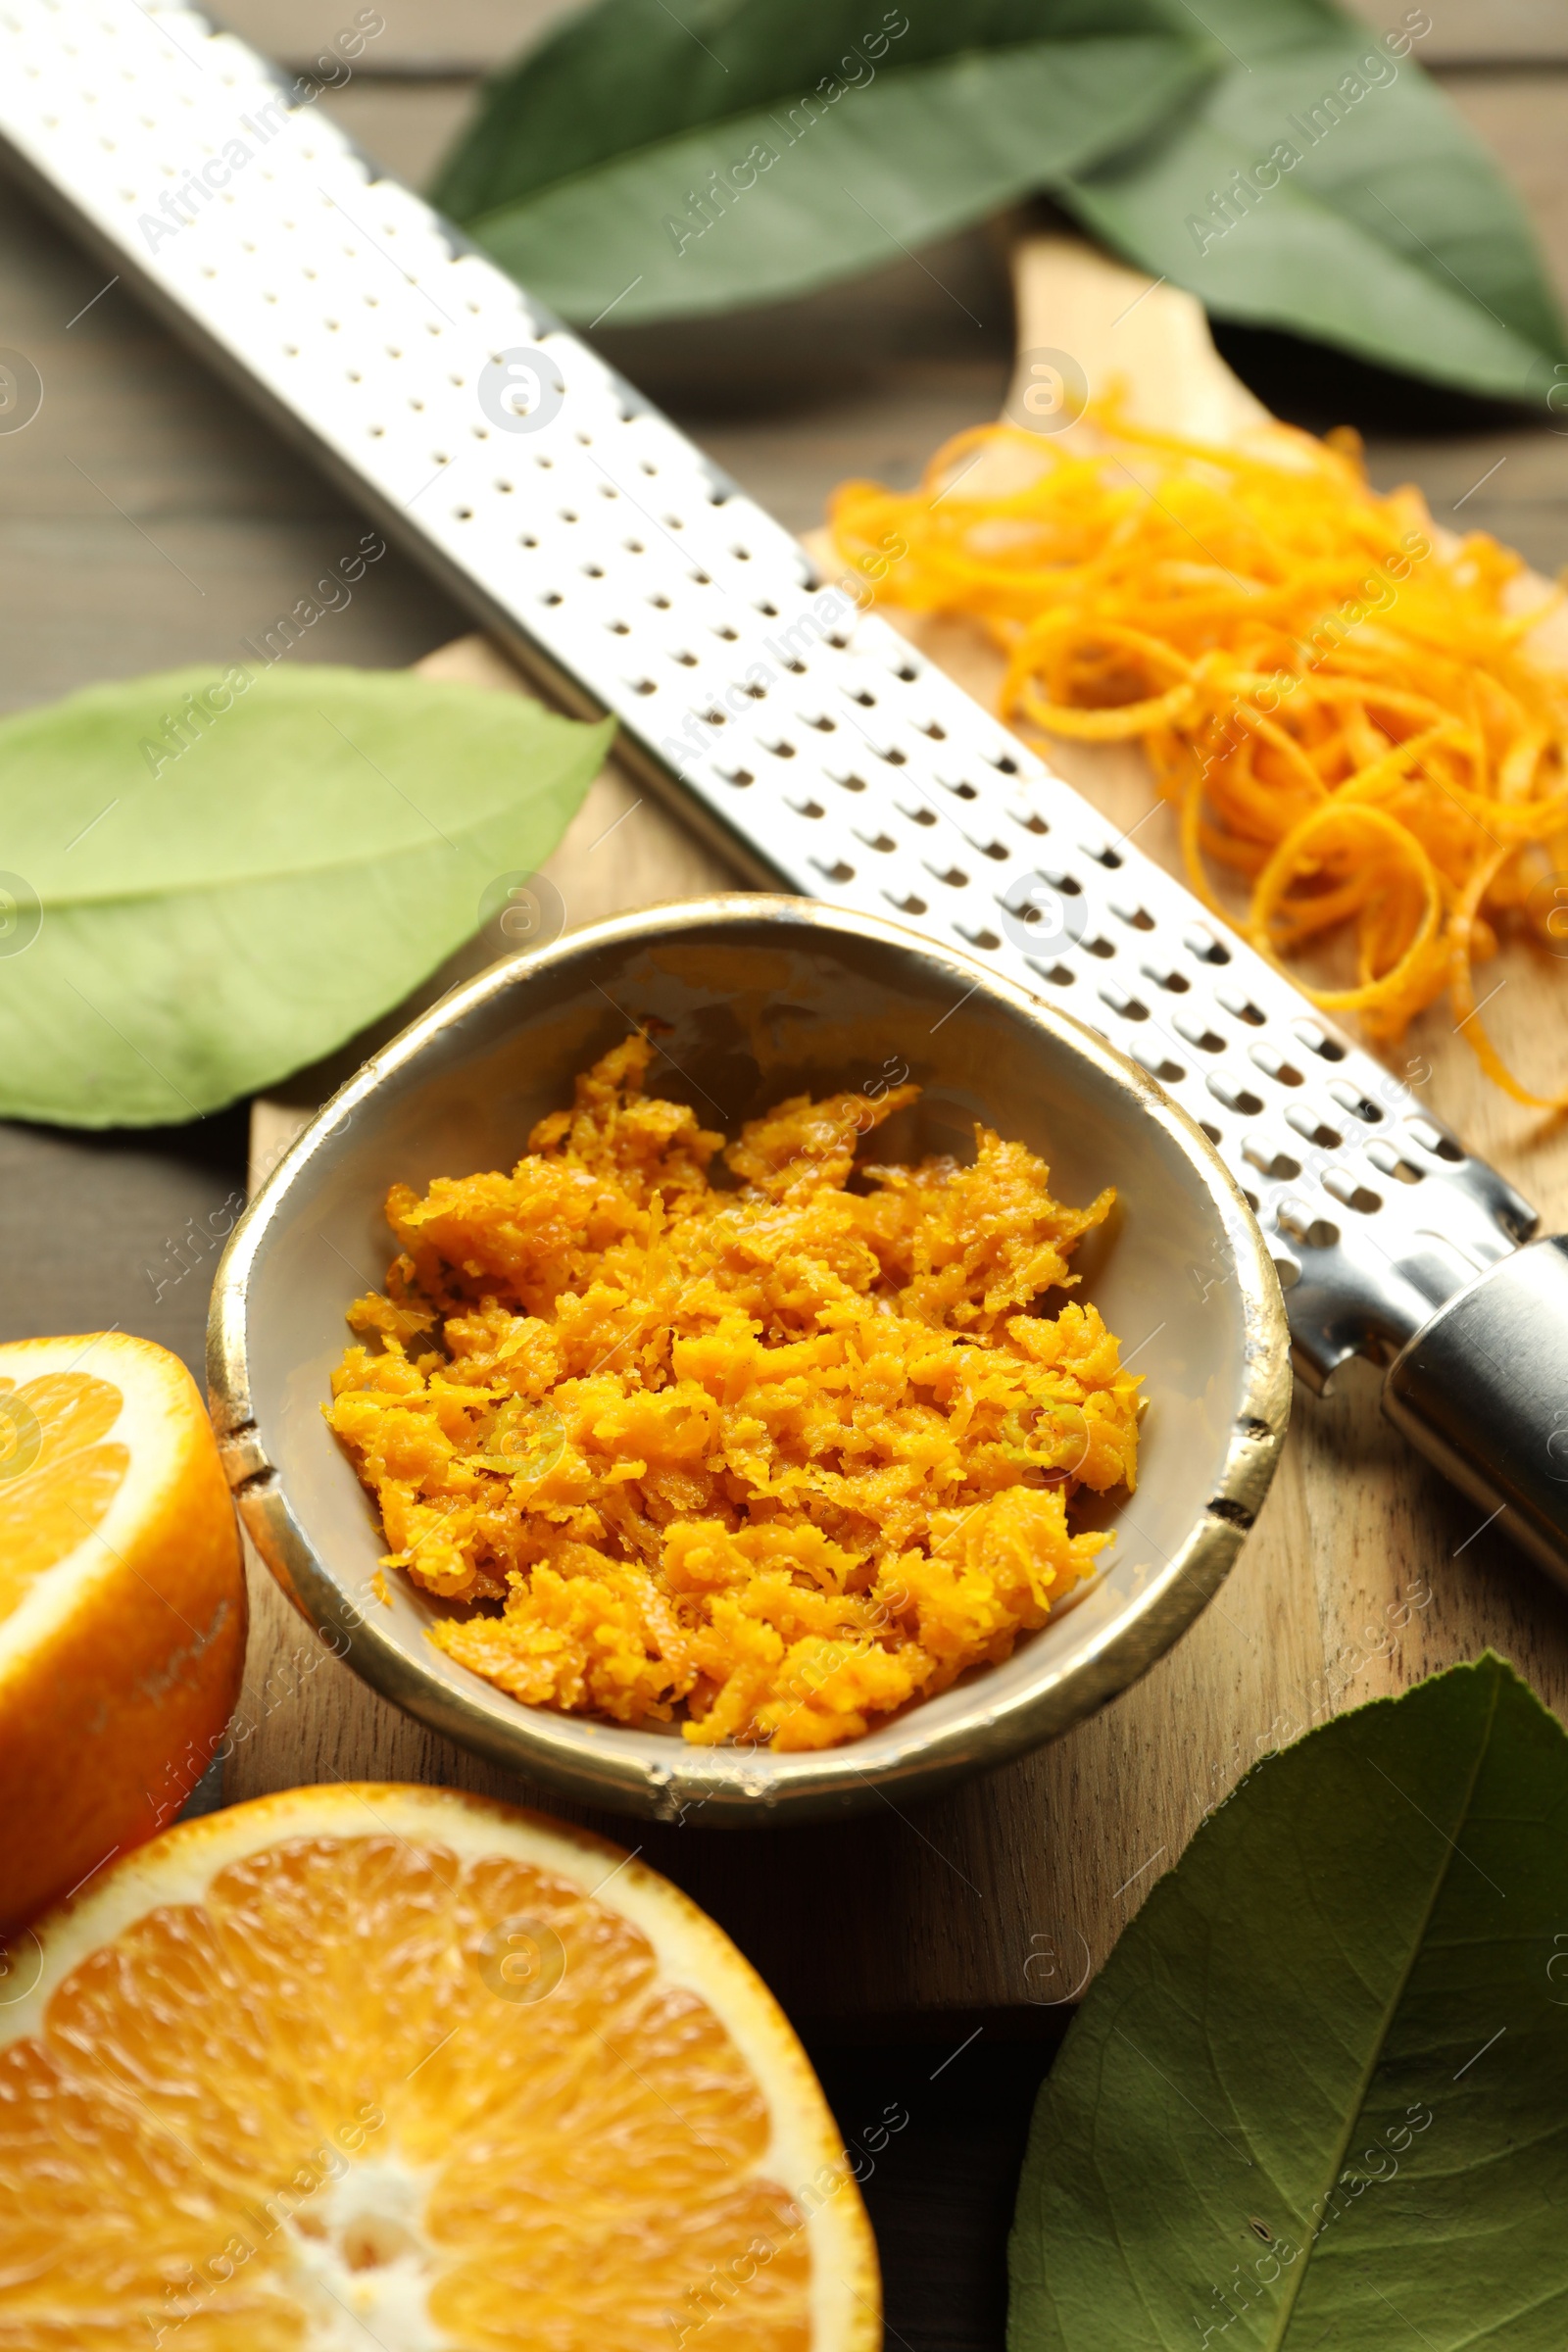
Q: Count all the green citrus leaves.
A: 4